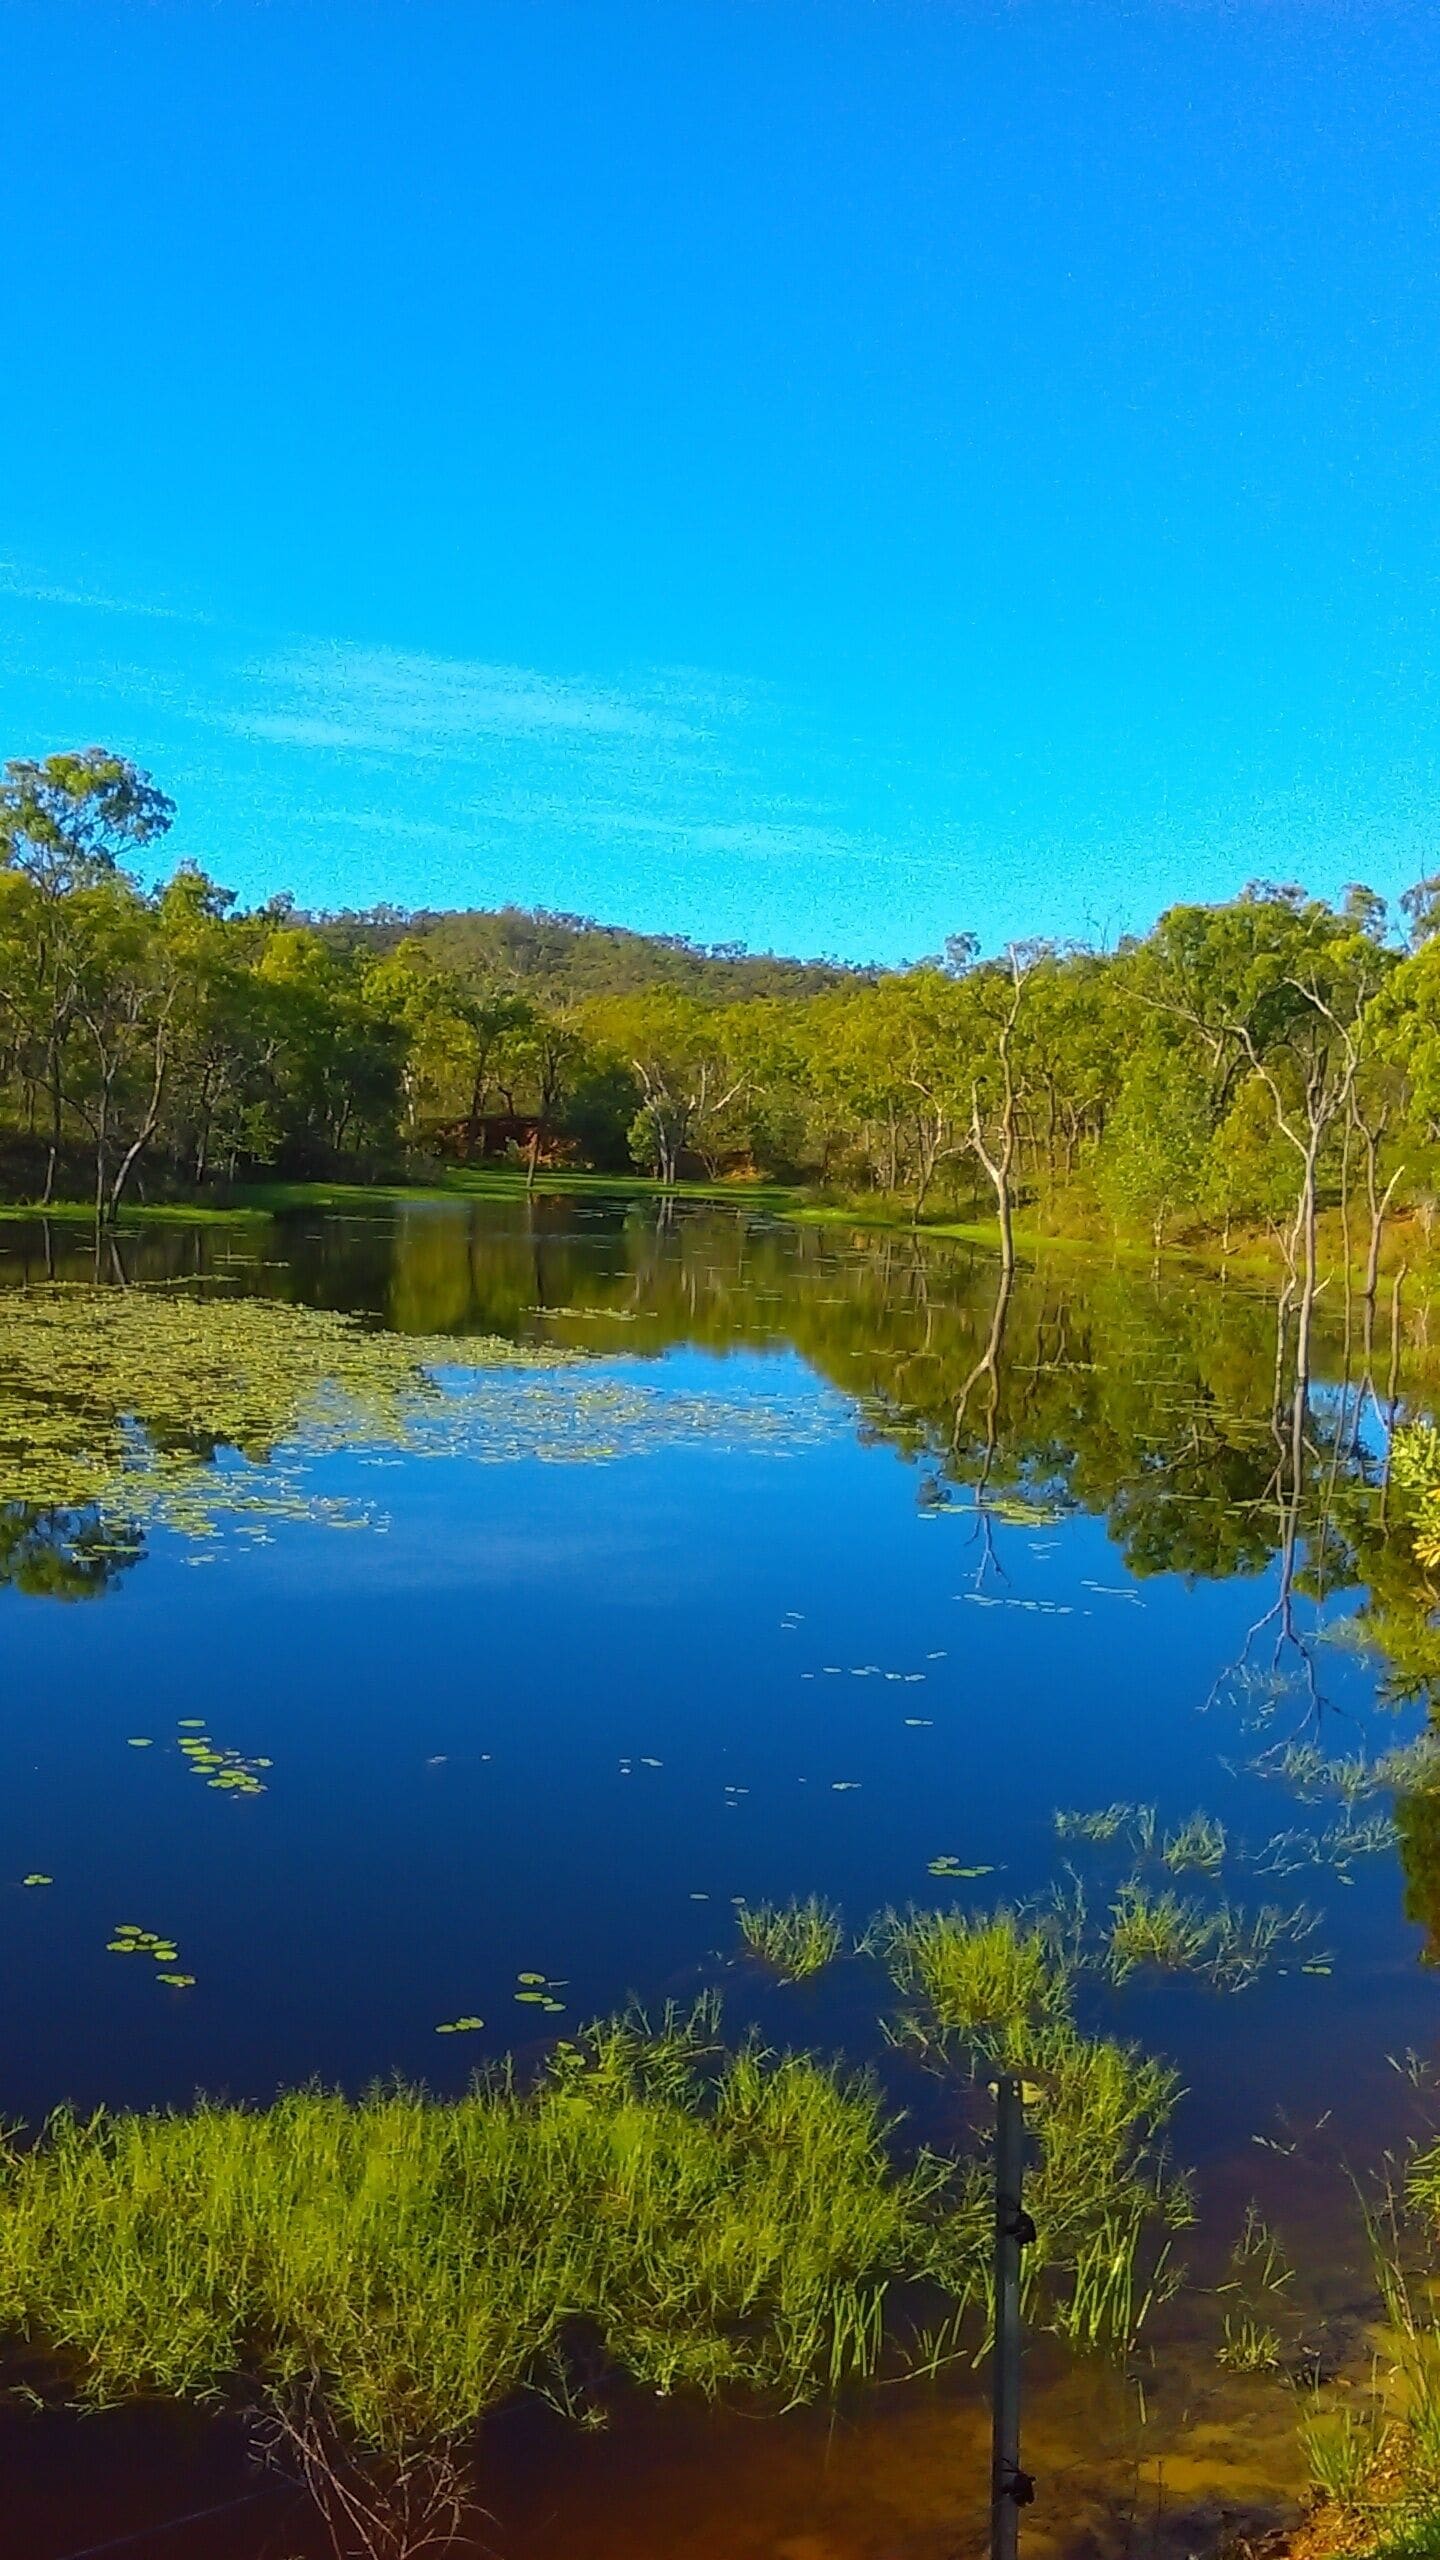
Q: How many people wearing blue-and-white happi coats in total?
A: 0